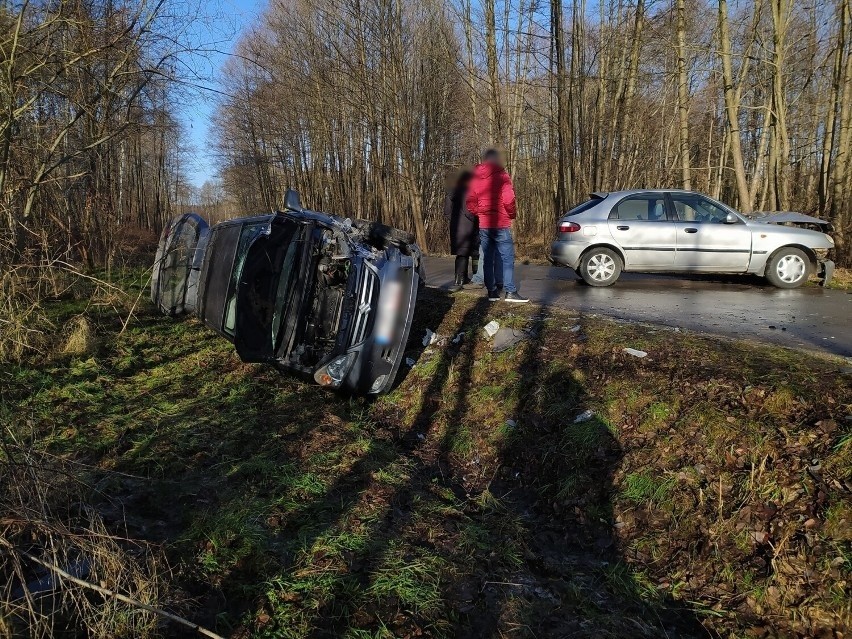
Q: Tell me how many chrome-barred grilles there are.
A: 1